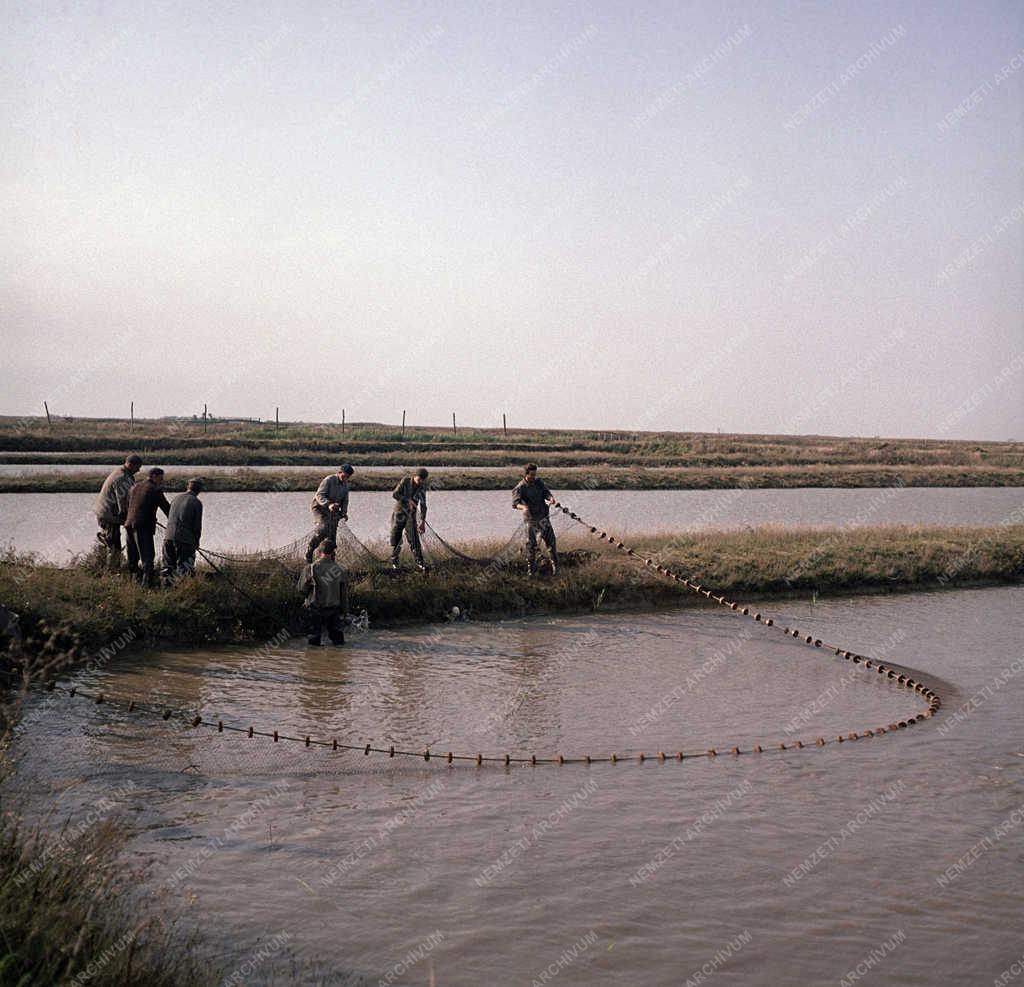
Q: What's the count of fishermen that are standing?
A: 7